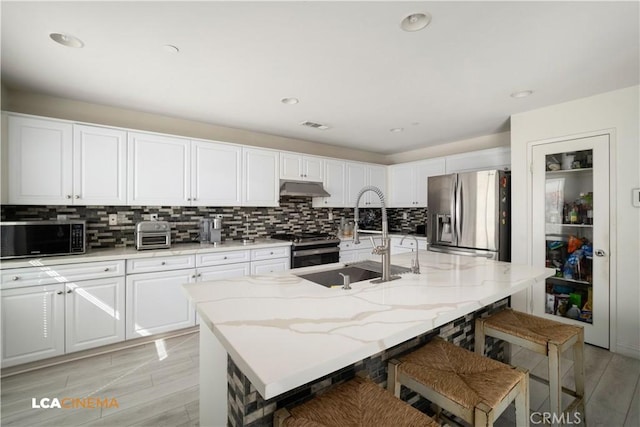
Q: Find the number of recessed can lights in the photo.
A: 5